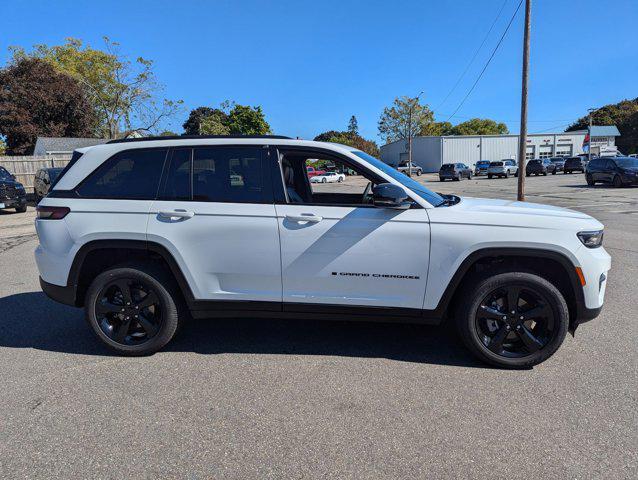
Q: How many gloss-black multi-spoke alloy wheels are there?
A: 2